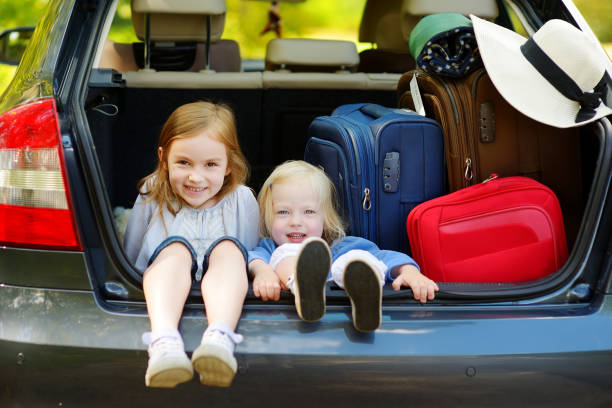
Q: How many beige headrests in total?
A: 3